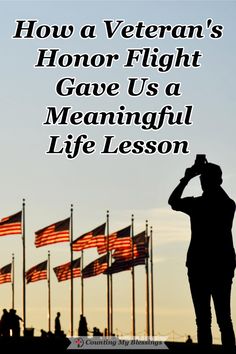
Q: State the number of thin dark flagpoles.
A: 10